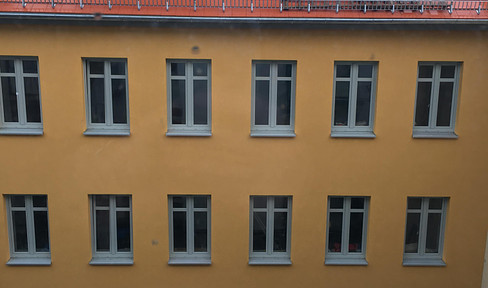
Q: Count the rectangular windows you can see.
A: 12